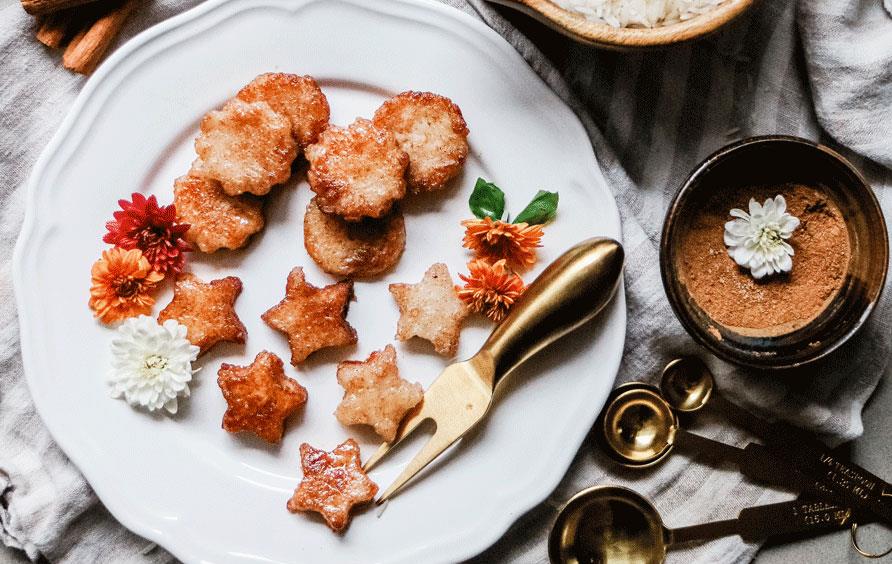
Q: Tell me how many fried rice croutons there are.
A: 12